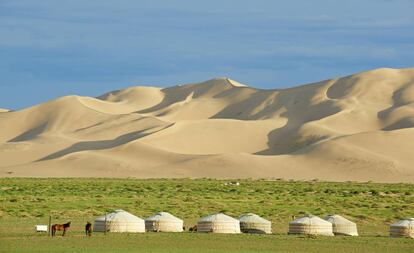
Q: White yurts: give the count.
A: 7